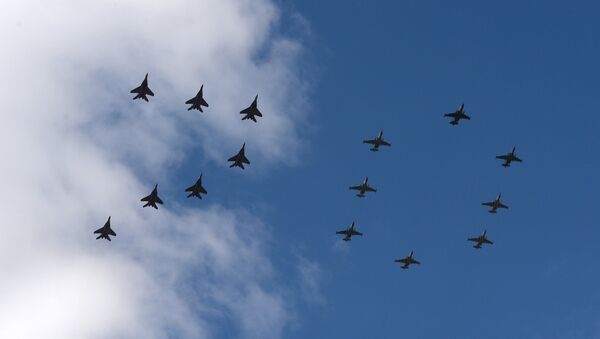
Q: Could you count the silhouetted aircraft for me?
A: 15